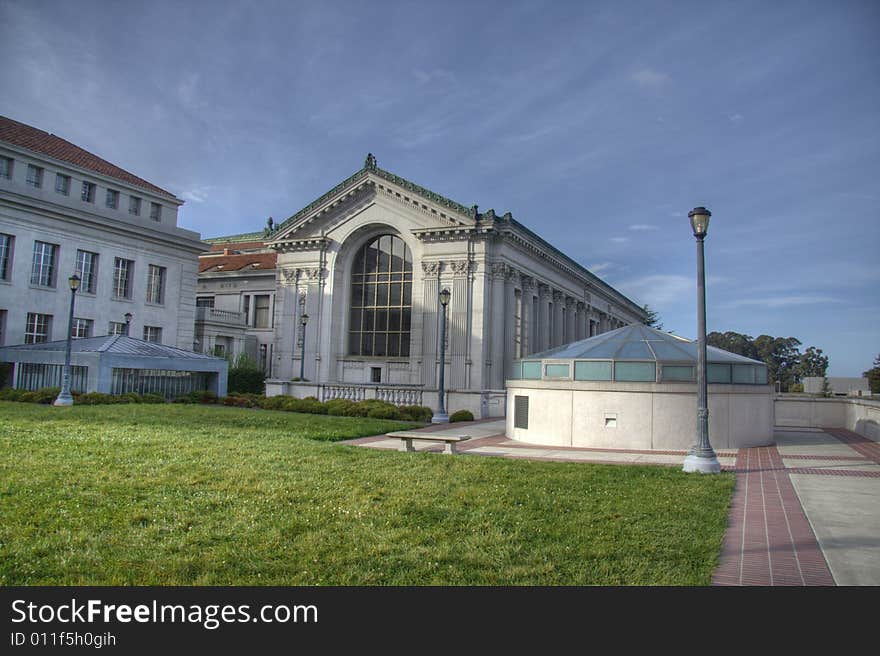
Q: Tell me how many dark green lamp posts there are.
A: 5